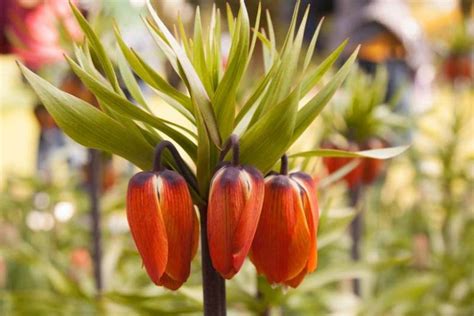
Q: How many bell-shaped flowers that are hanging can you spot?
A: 3